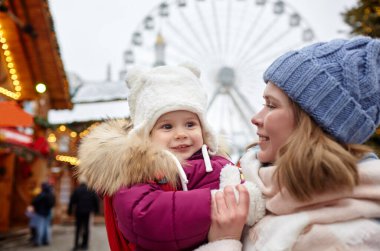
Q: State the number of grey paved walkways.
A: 1